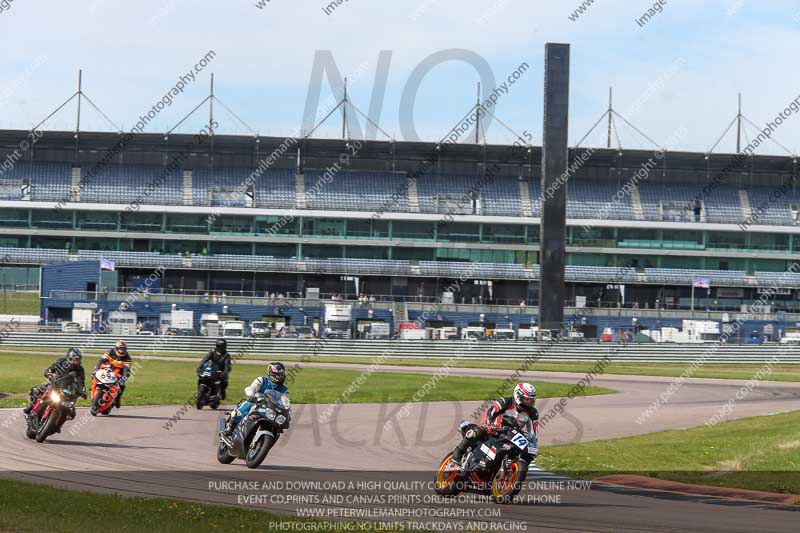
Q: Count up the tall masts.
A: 6